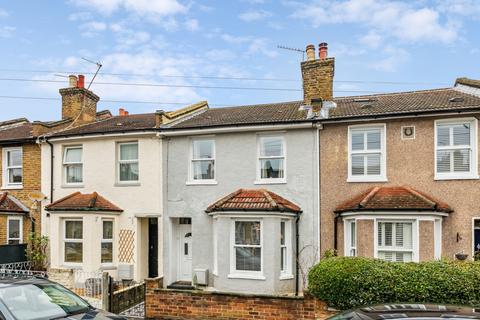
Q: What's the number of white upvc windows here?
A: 14